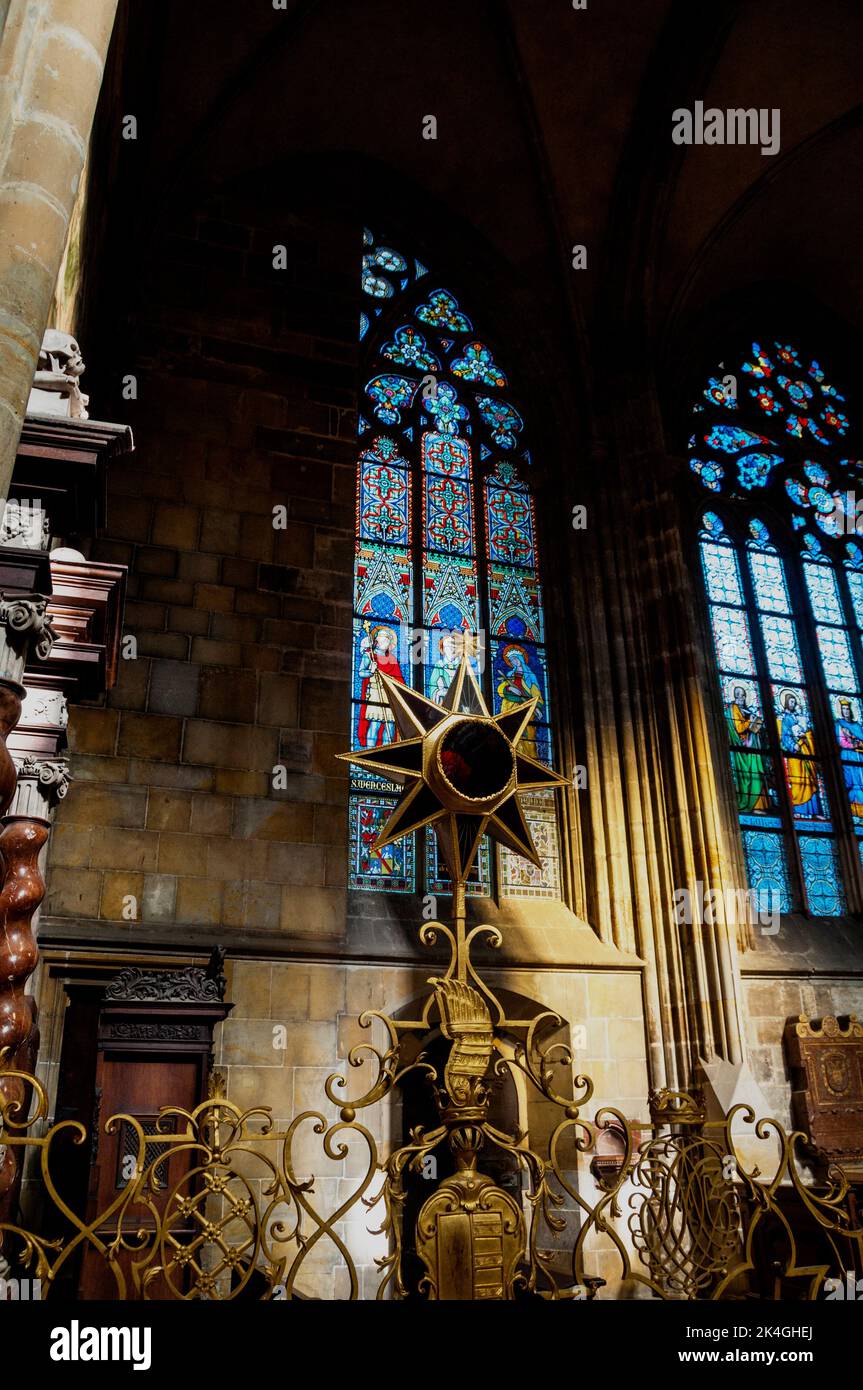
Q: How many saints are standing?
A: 6